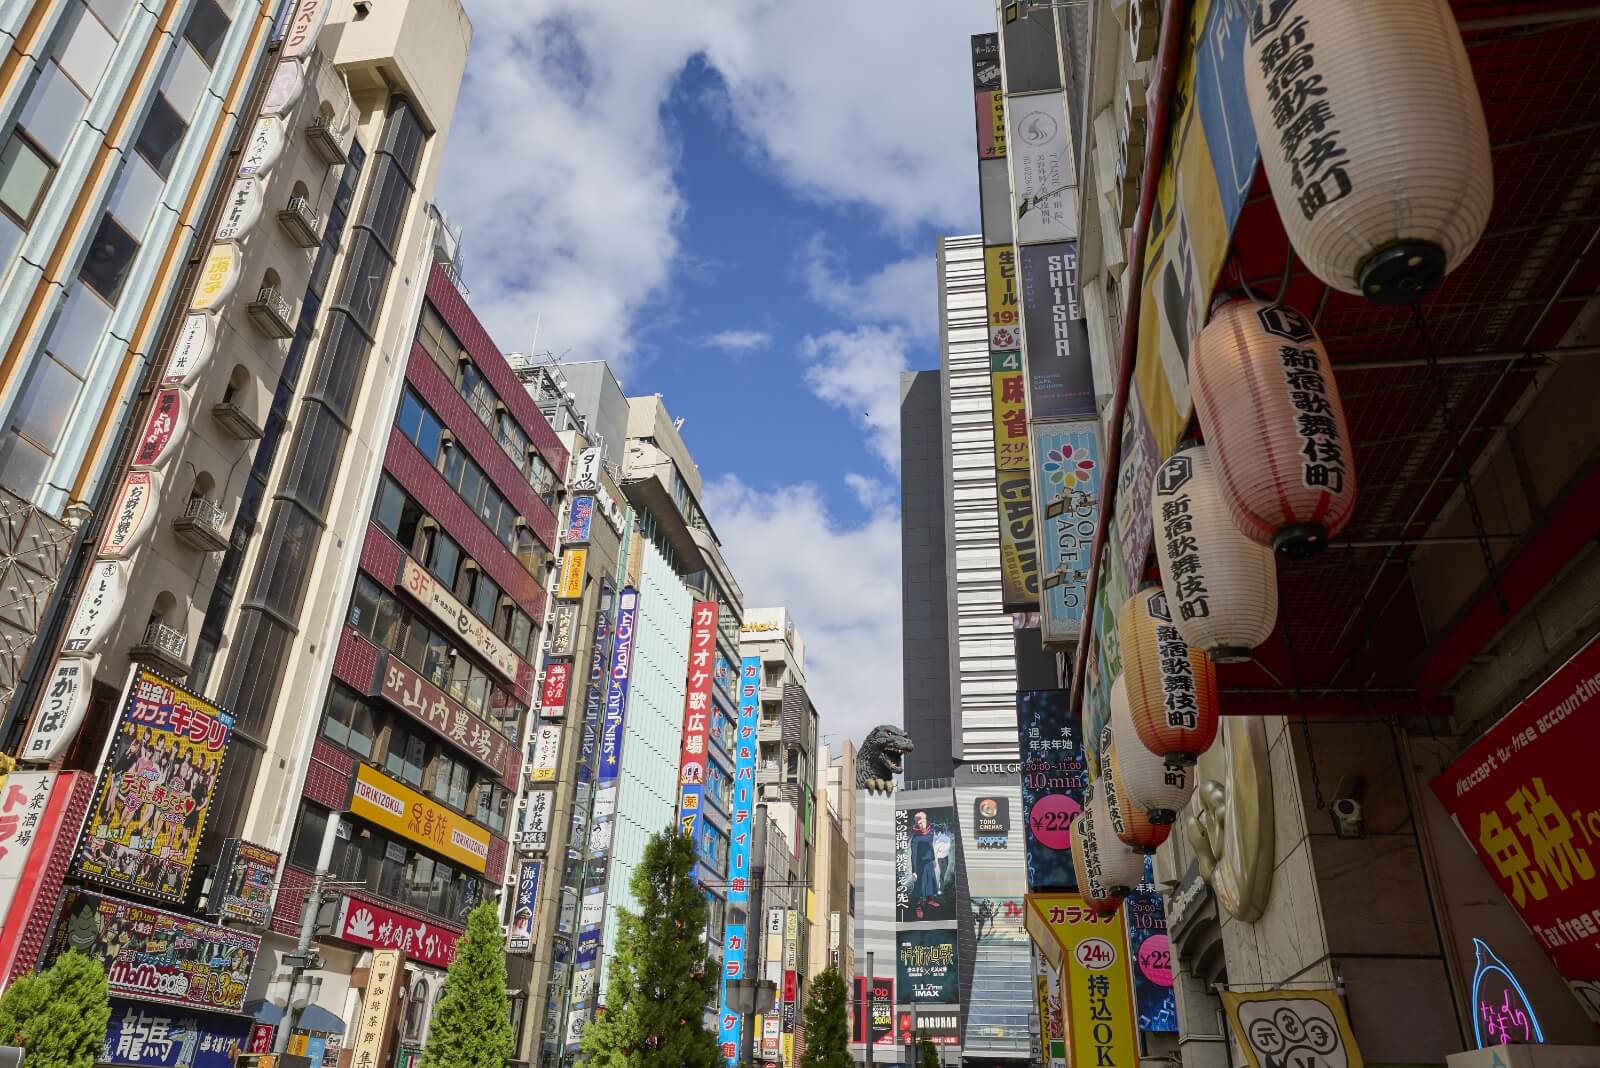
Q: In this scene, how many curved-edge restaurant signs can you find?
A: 10